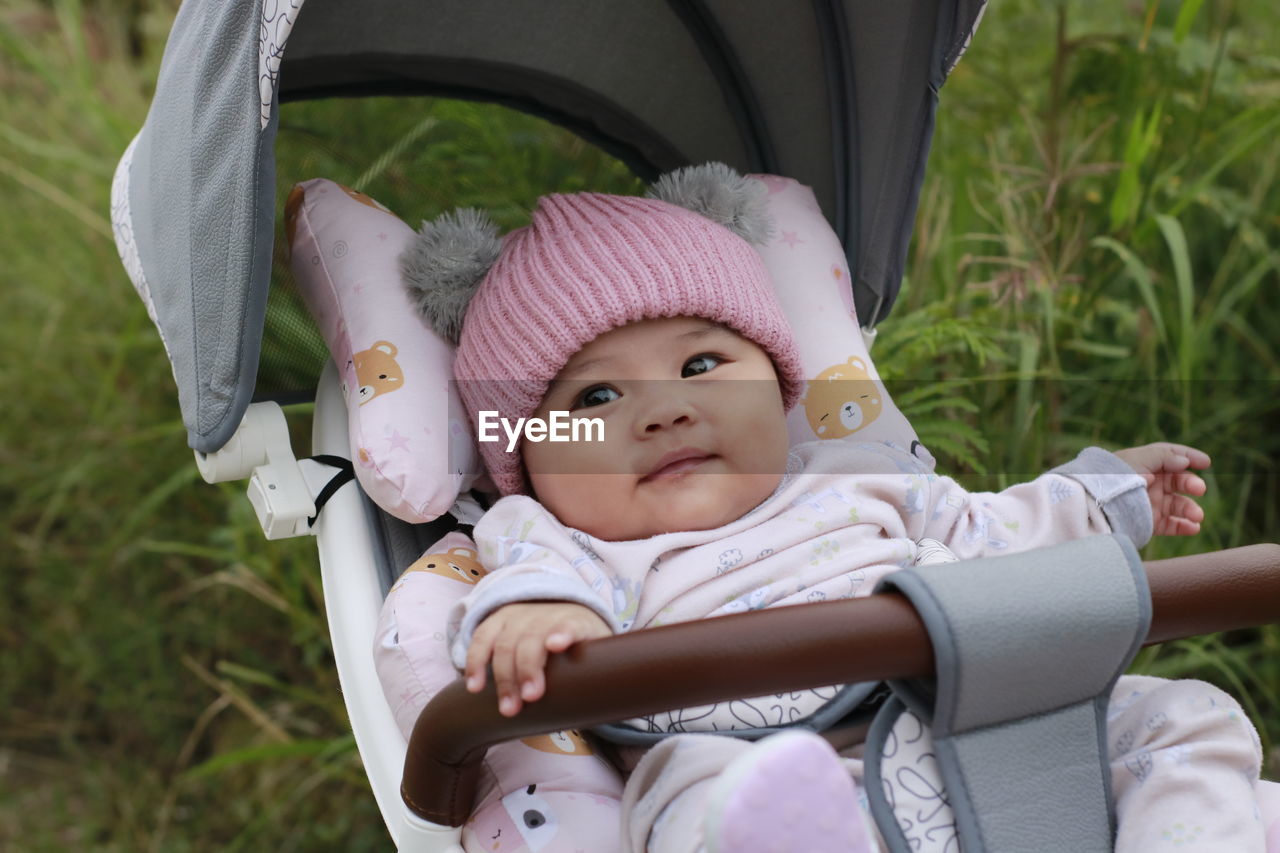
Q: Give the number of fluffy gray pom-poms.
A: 2